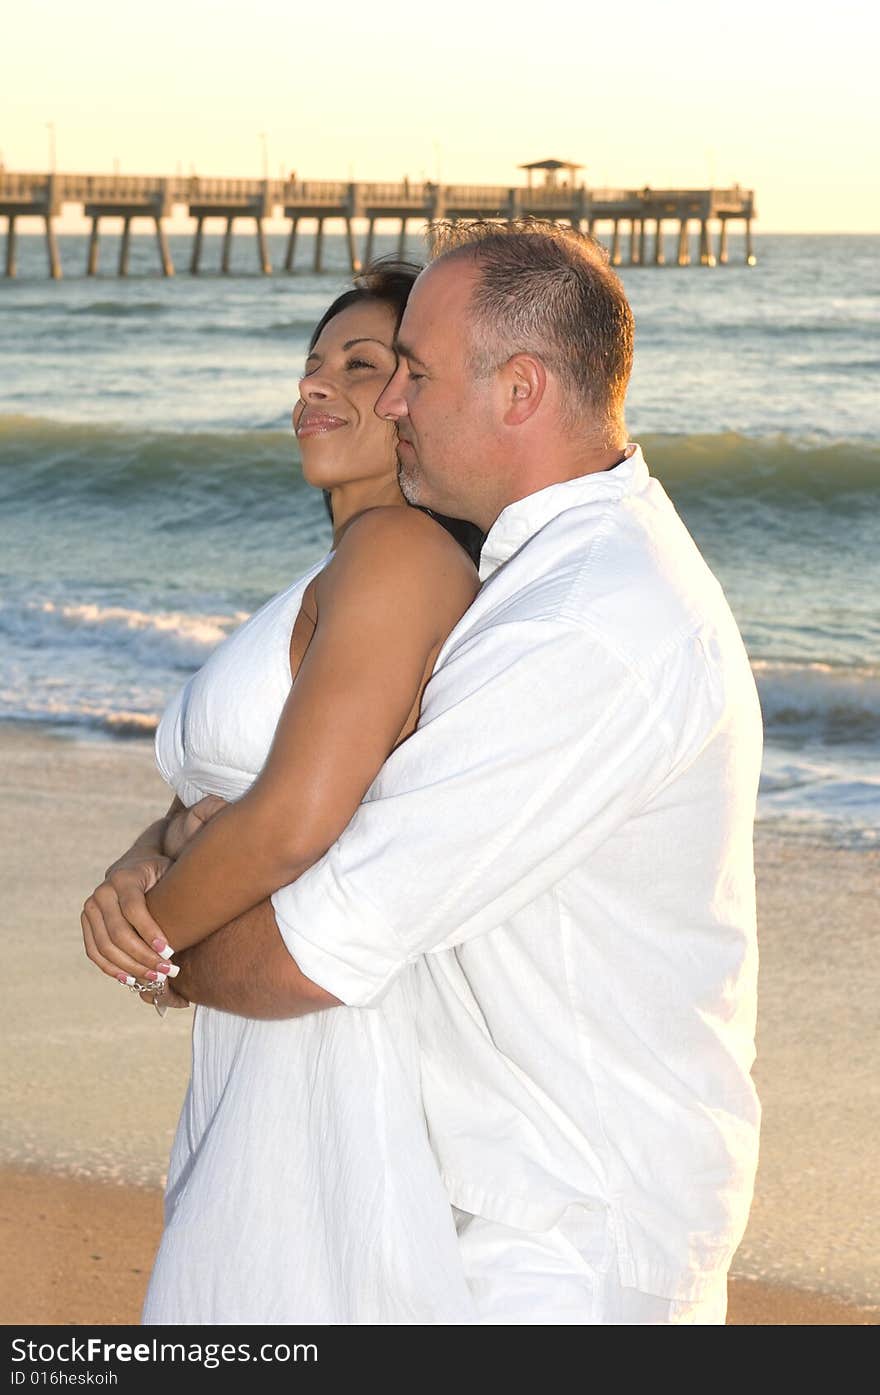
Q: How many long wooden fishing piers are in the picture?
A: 1